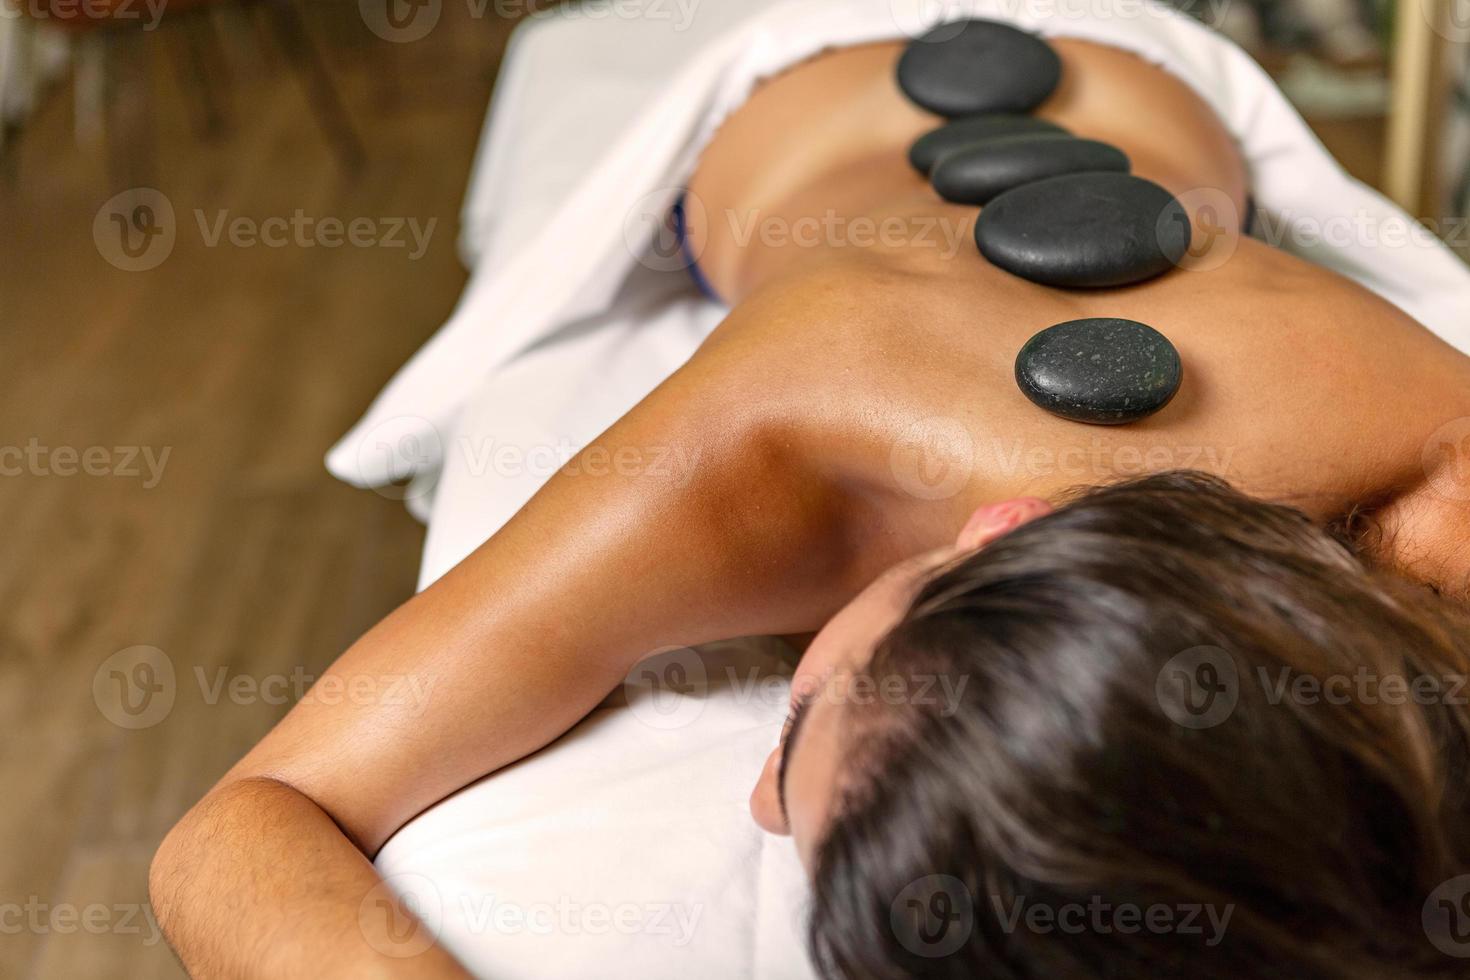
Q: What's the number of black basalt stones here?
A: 5